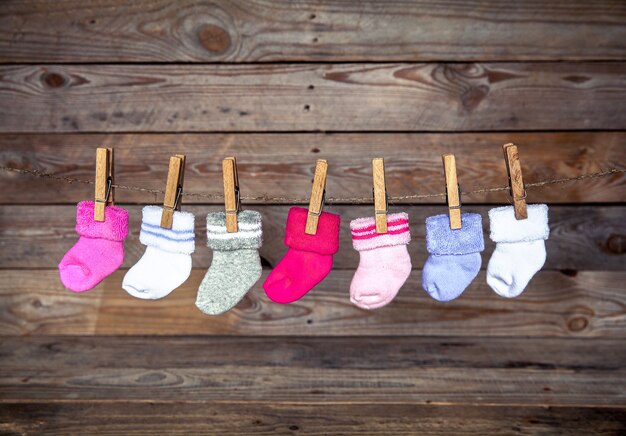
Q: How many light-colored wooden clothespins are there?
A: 7